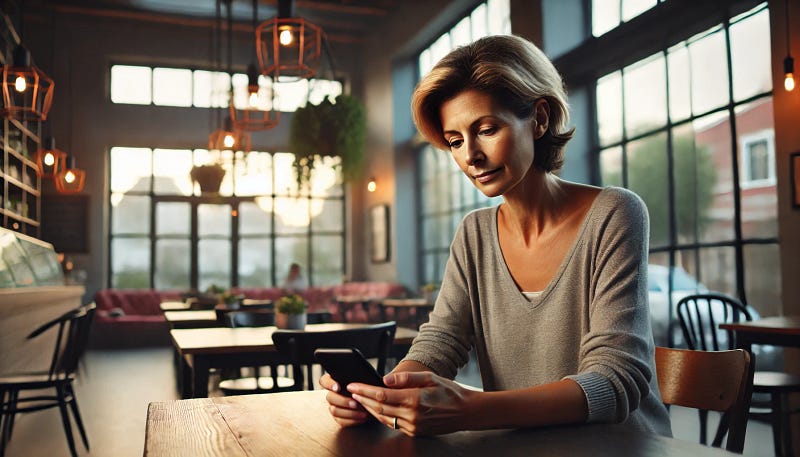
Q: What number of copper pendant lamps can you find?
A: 6